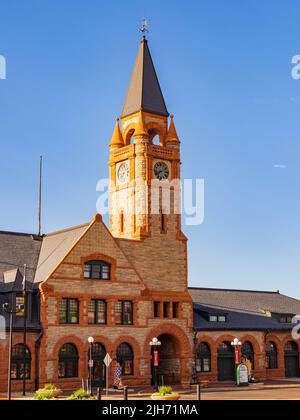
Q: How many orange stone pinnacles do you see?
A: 3